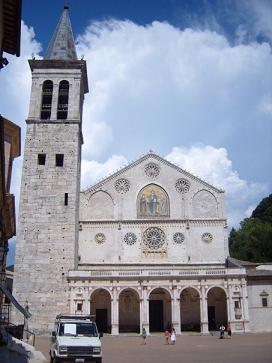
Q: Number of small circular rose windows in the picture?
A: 7